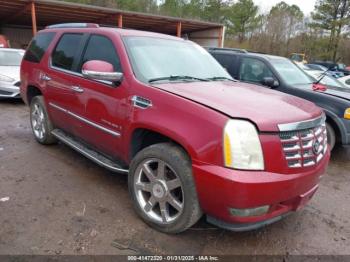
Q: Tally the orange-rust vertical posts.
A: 4